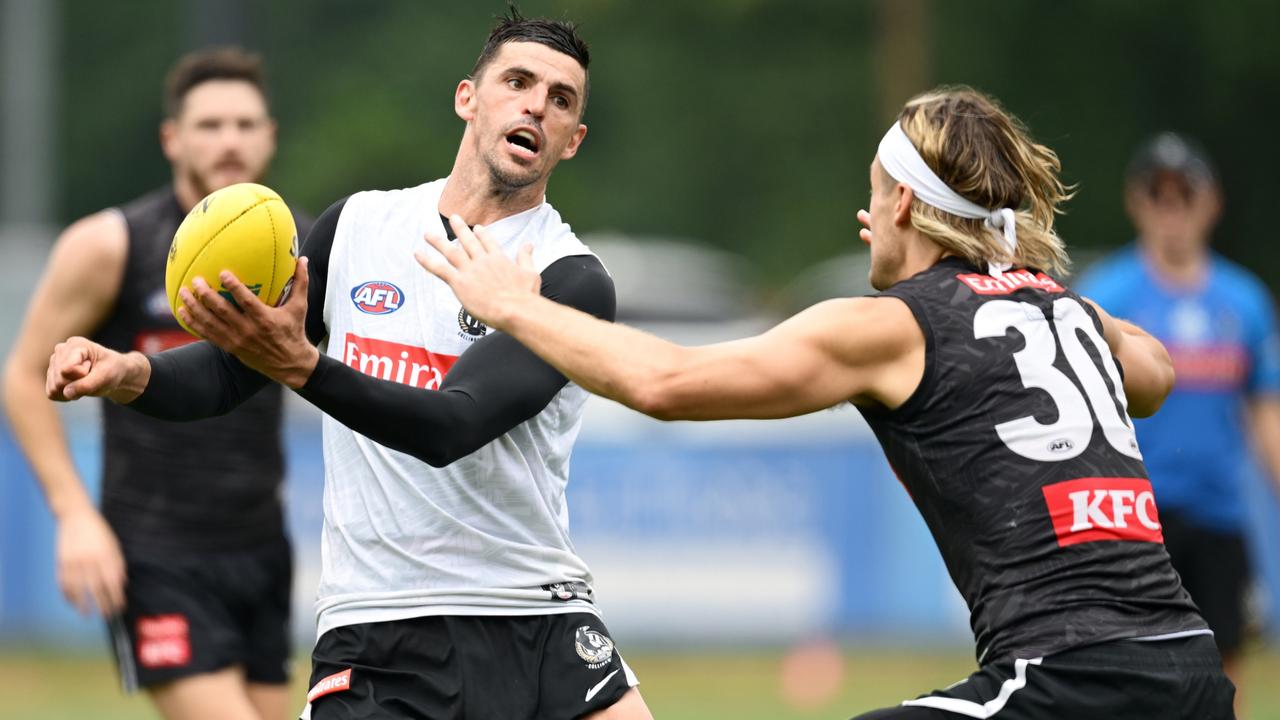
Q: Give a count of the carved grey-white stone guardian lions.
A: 0